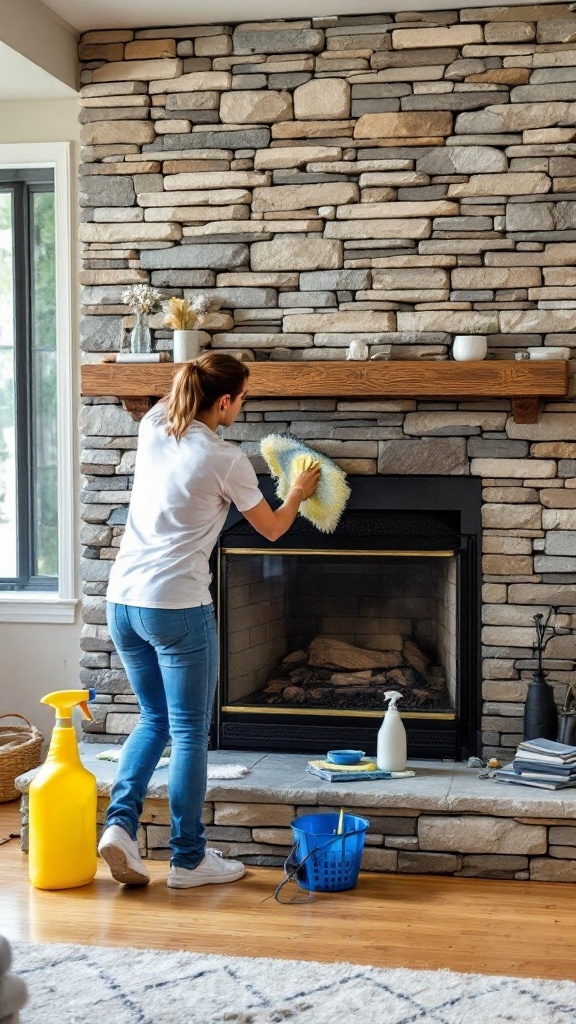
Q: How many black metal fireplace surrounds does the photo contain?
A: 1